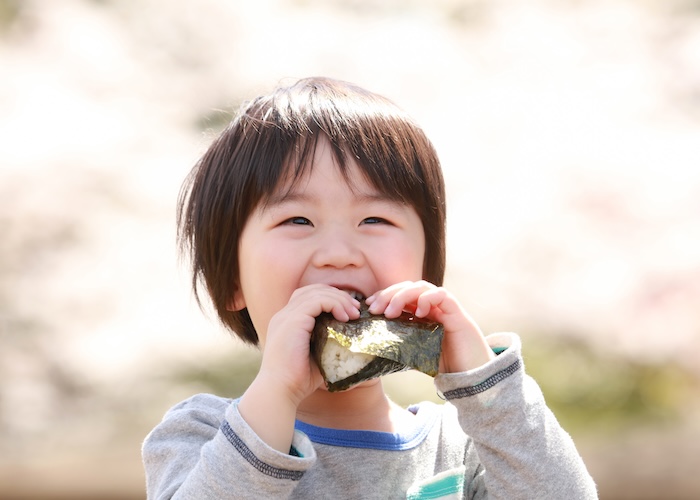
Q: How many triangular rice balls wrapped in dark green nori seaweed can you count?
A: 1